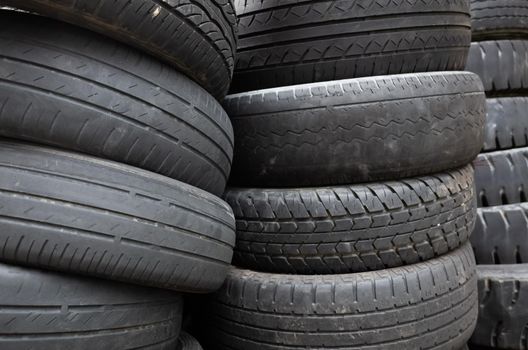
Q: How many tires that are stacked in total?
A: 14